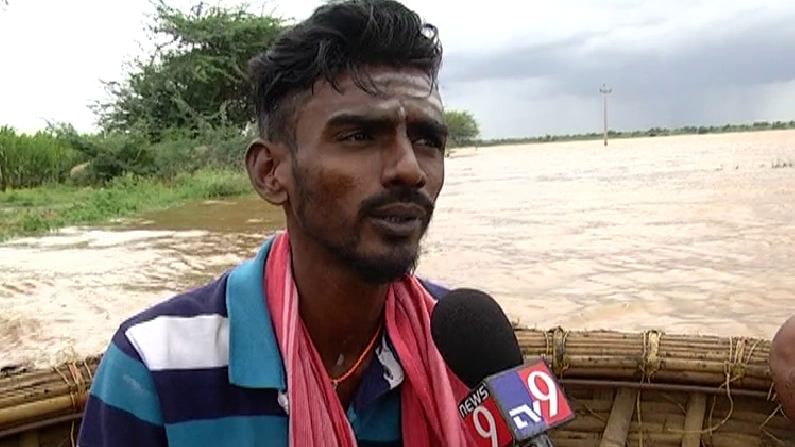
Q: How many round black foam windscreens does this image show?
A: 1